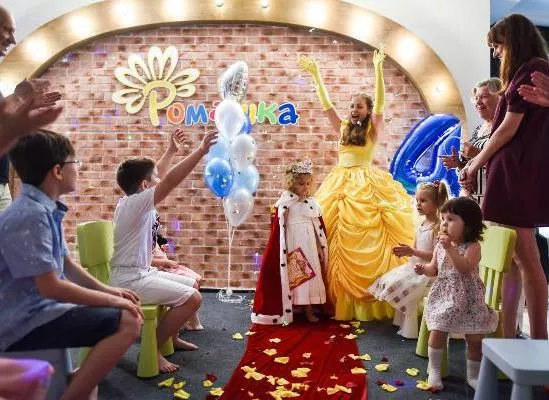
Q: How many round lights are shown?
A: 11